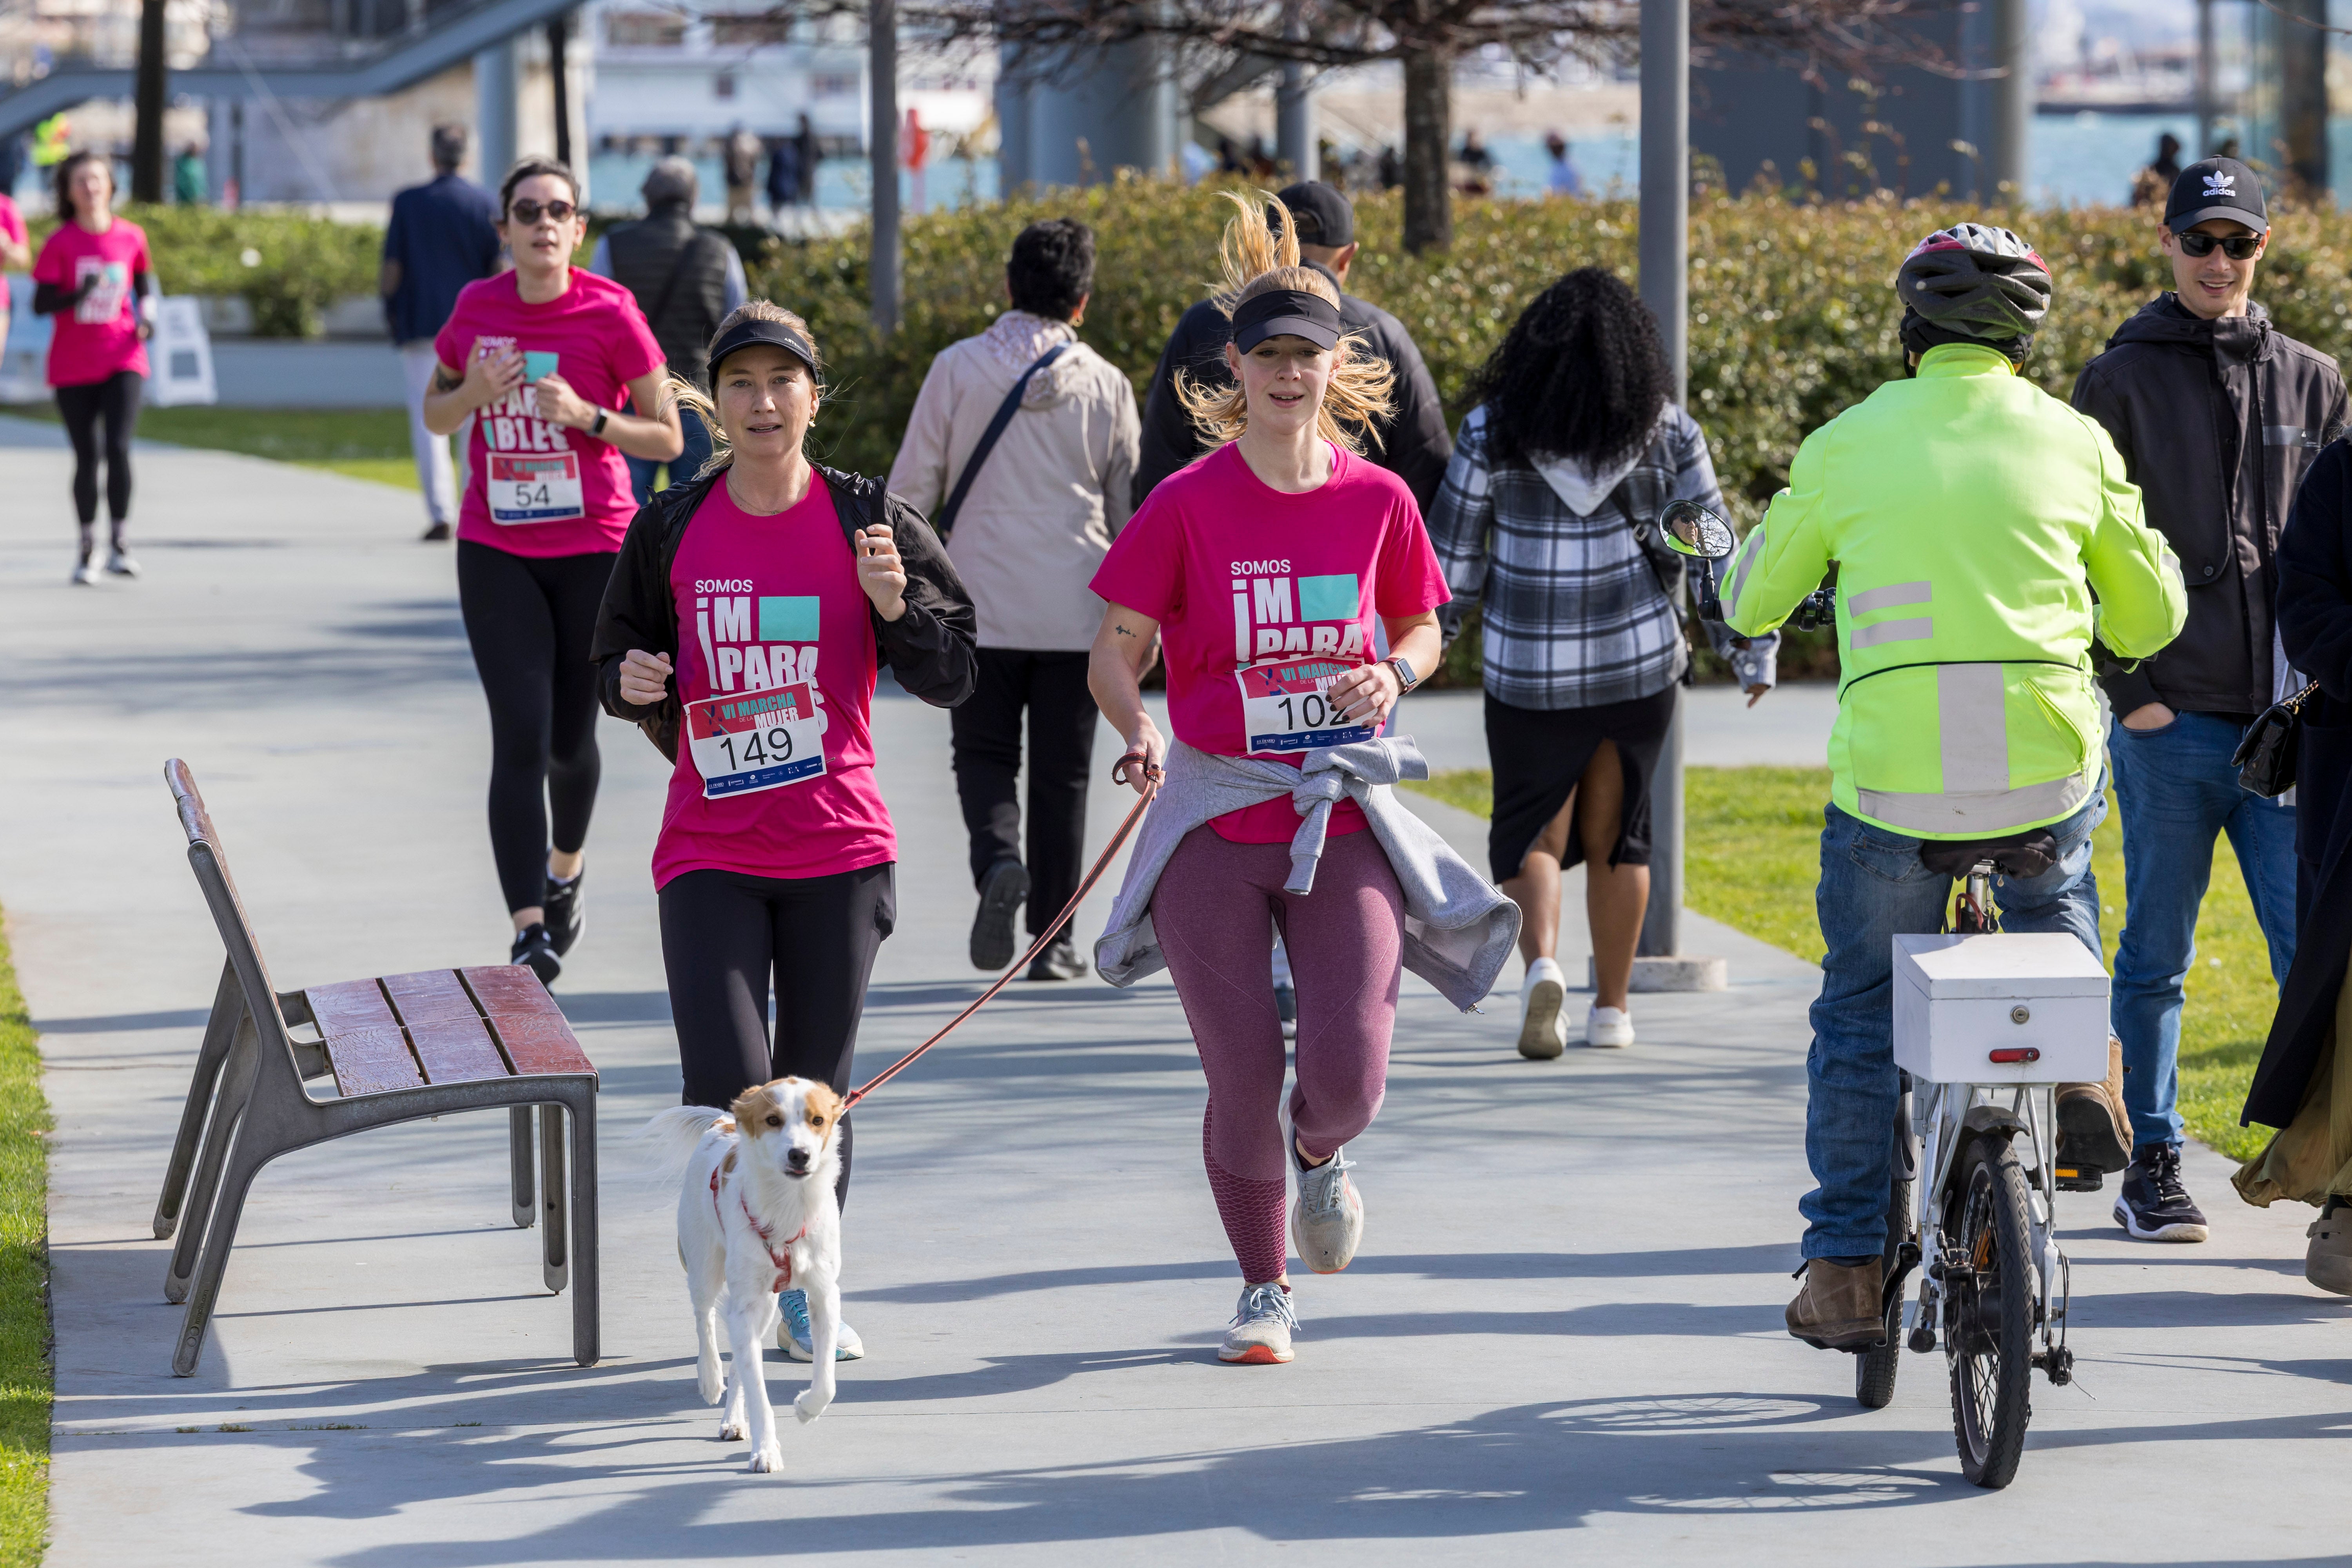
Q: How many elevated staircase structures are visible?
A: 1